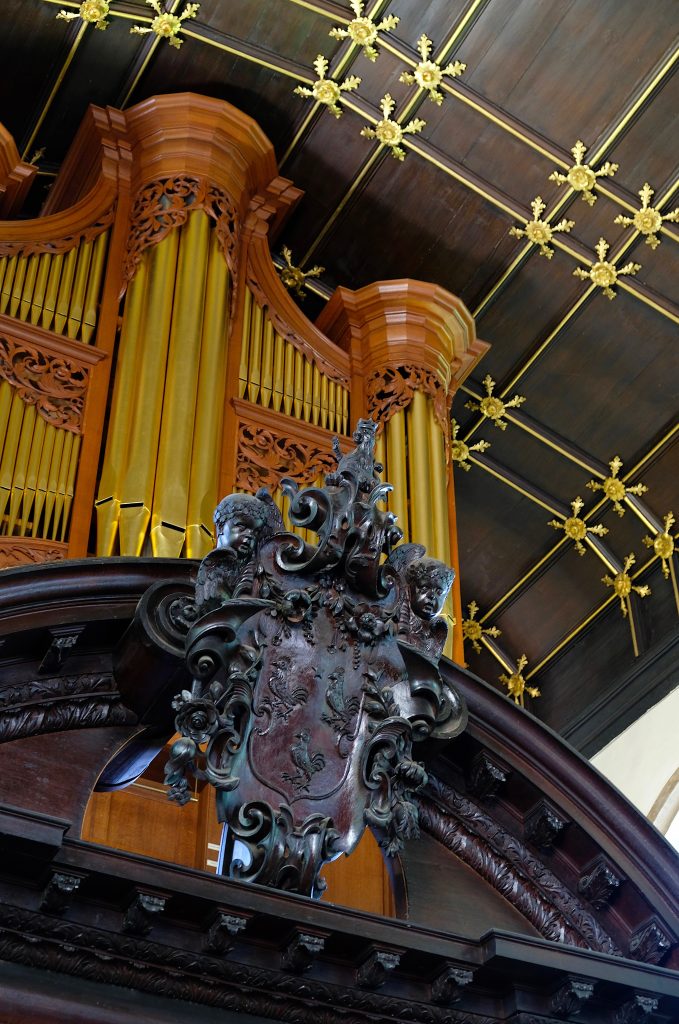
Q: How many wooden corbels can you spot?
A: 13